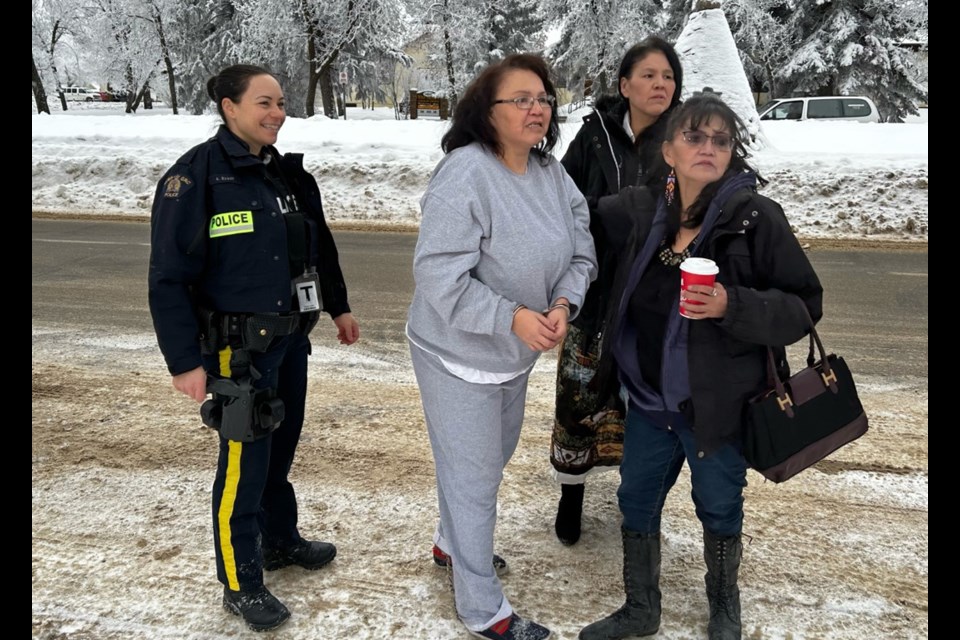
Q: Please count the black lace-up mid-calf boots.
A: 2